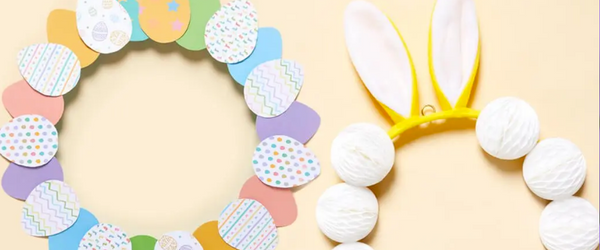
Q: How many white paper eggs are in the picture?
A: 10